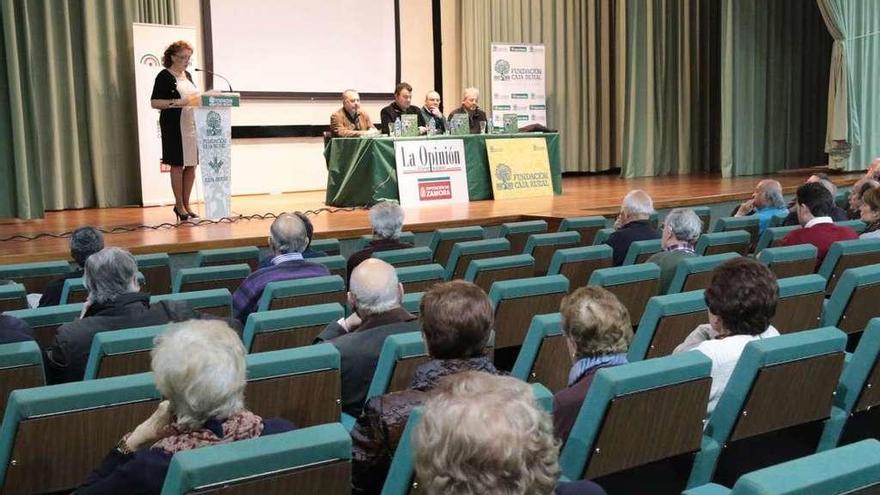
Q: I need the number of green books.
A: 3